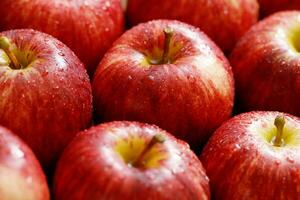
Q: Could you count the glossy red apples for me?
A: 9